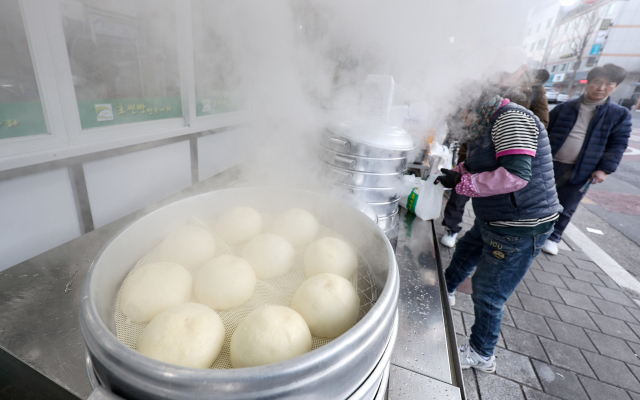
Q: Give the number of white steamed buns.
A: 10